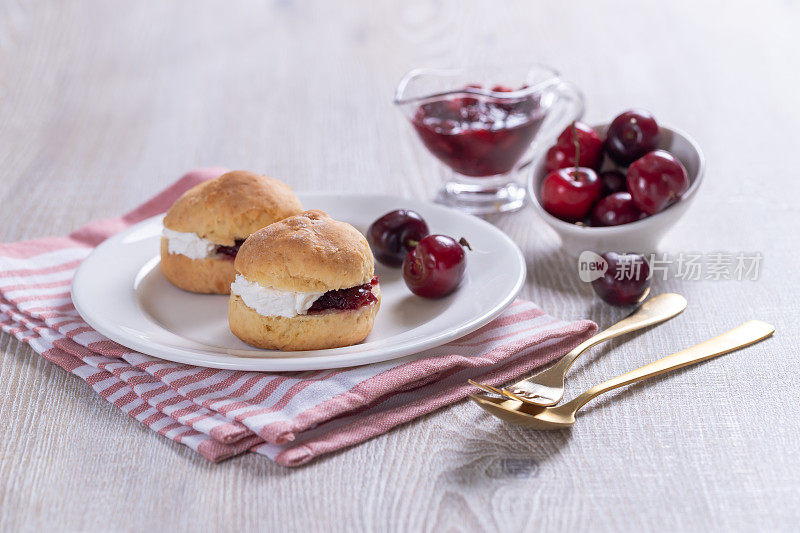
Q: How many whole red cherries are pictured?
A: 10